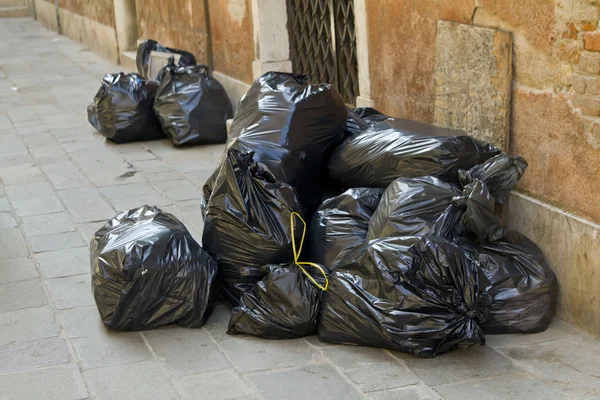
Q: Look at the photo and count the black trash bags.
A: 13